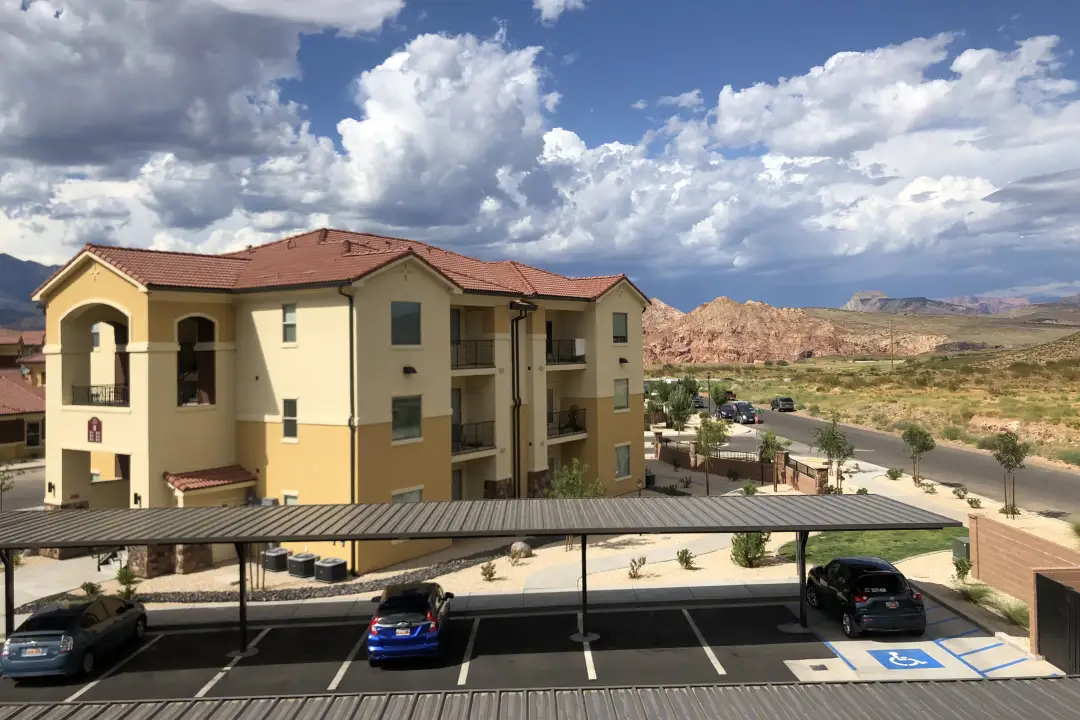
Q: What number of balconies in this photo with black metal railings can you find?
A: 5